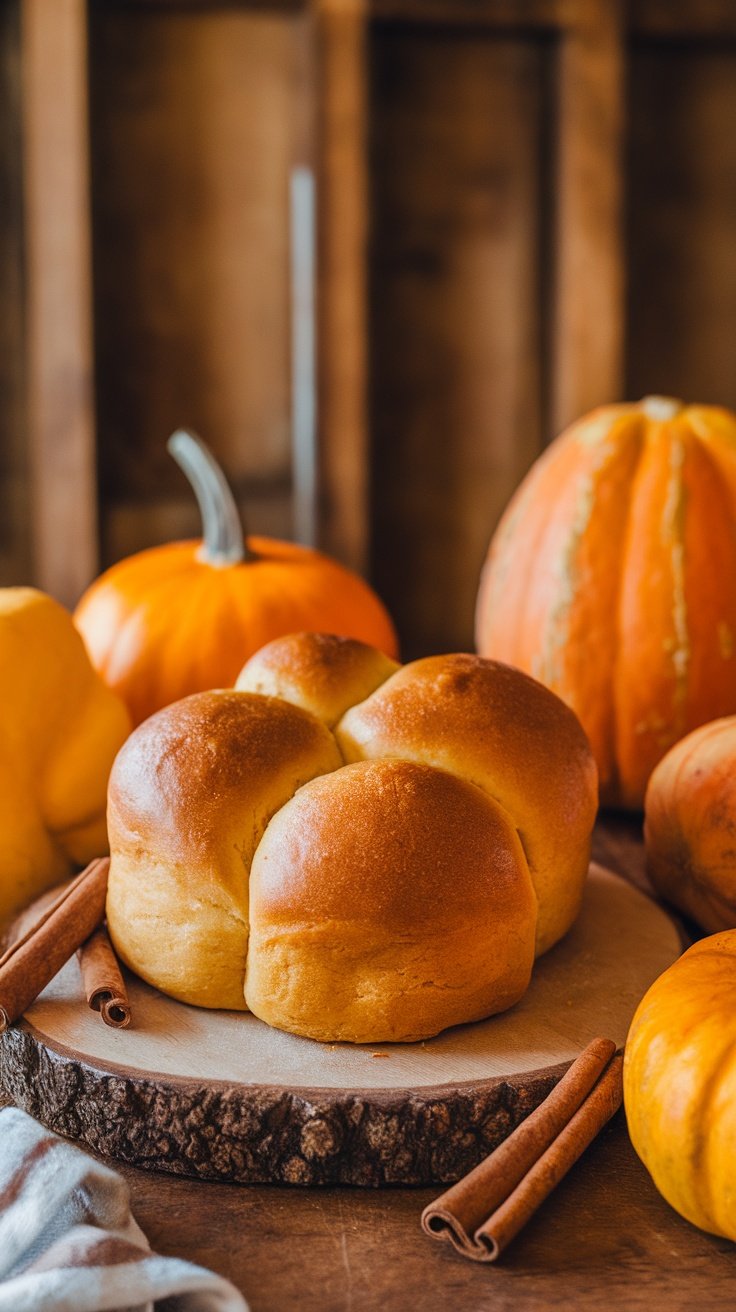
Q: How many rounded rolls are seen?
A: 4